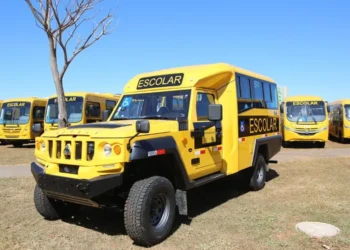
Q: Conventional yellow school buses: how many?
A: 4